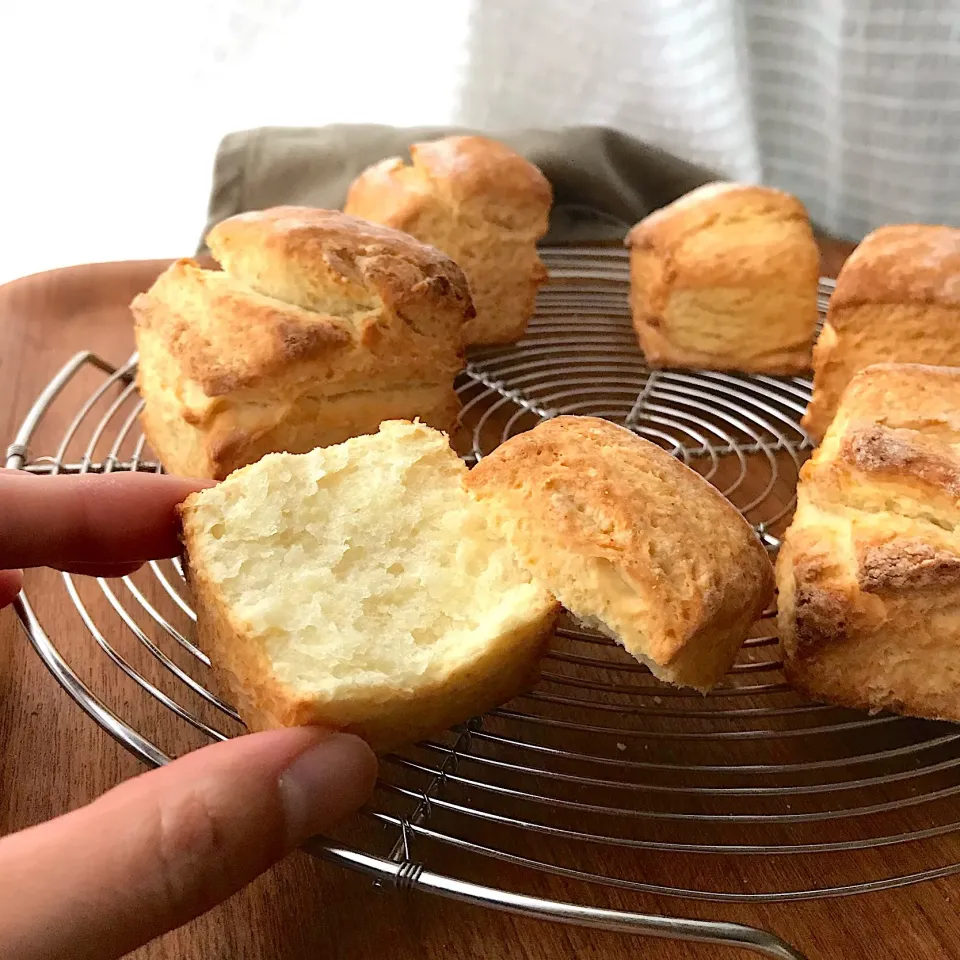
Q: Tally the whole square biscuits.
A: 5